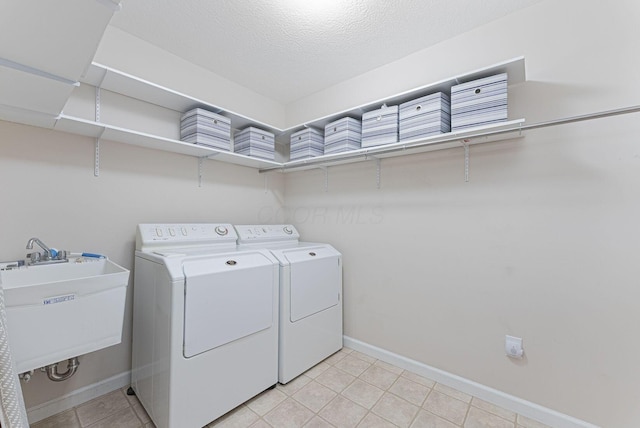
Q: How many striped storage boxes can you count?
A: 7